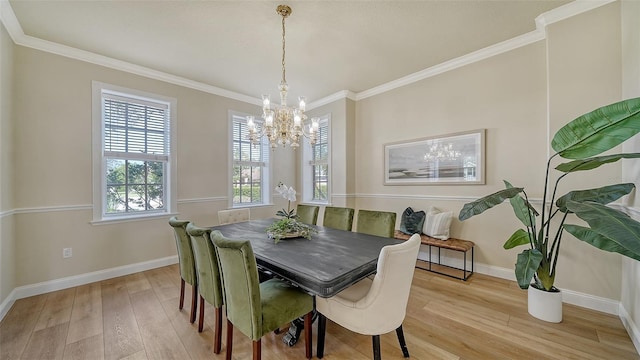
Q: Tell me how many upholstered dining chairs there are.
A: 8